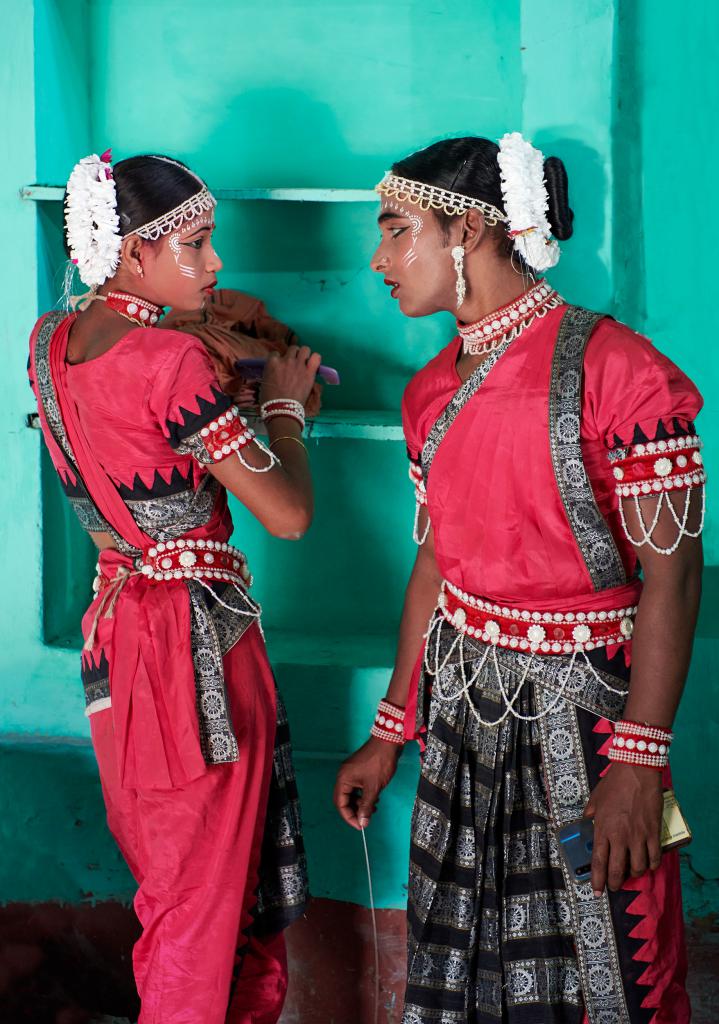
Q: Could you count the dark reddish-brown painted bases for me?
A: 1